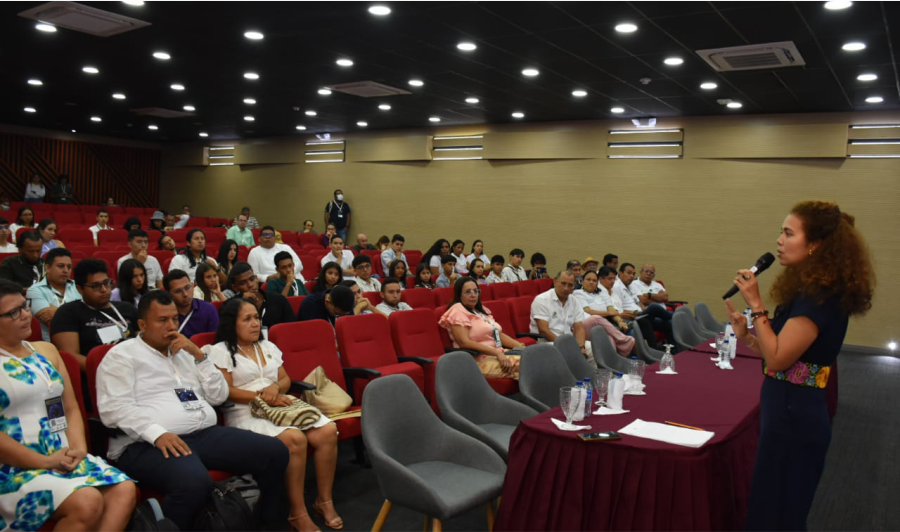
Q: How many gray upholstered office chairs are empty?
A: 9